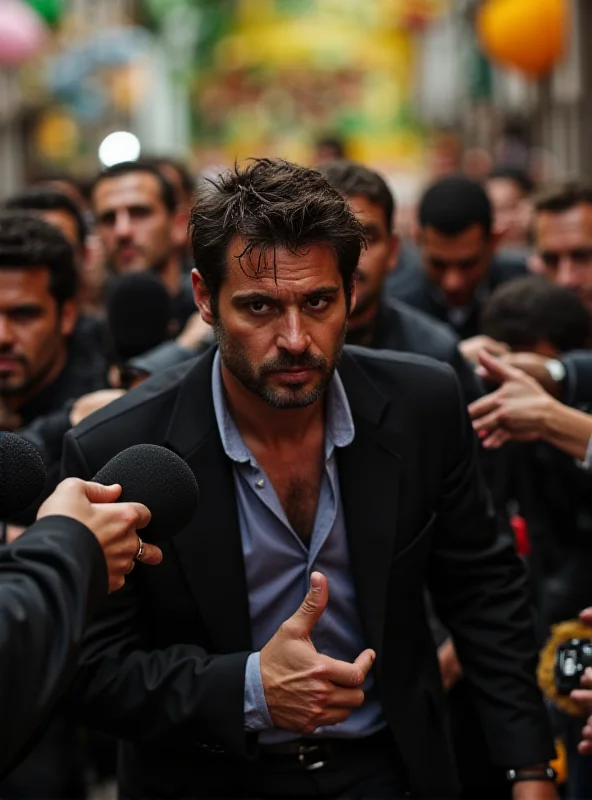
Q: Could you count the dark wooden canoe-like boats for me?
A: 0